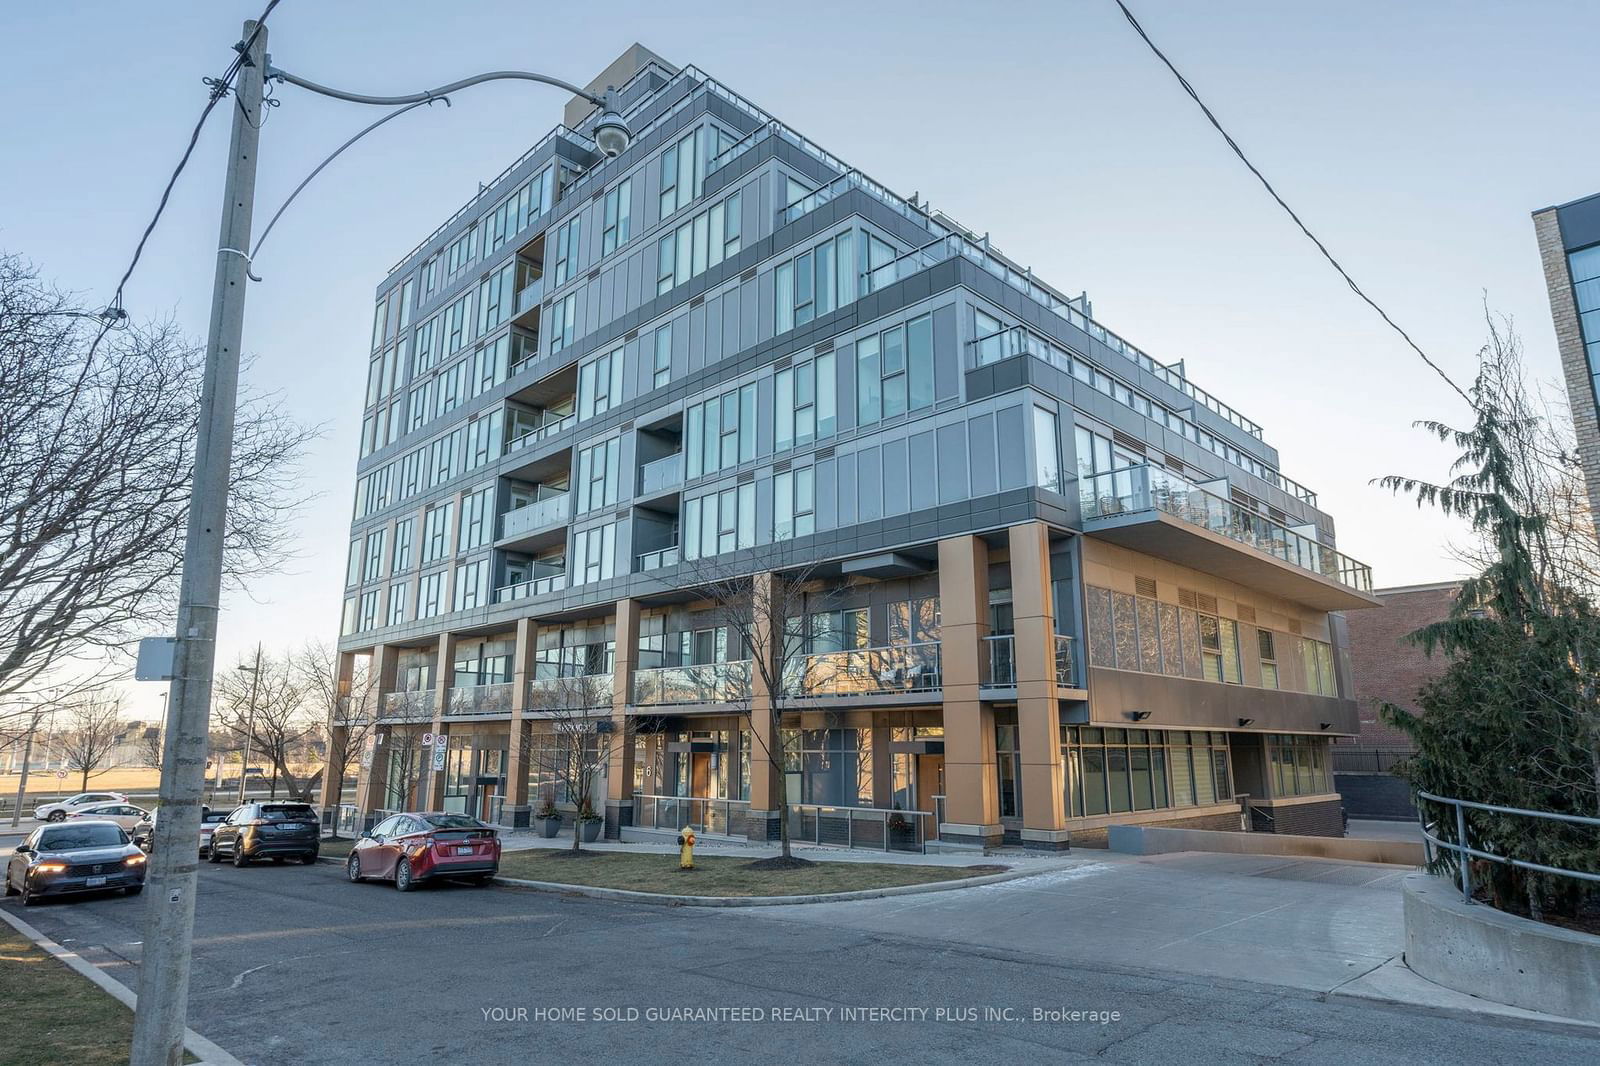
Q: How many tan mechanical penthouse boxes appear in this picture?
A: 1